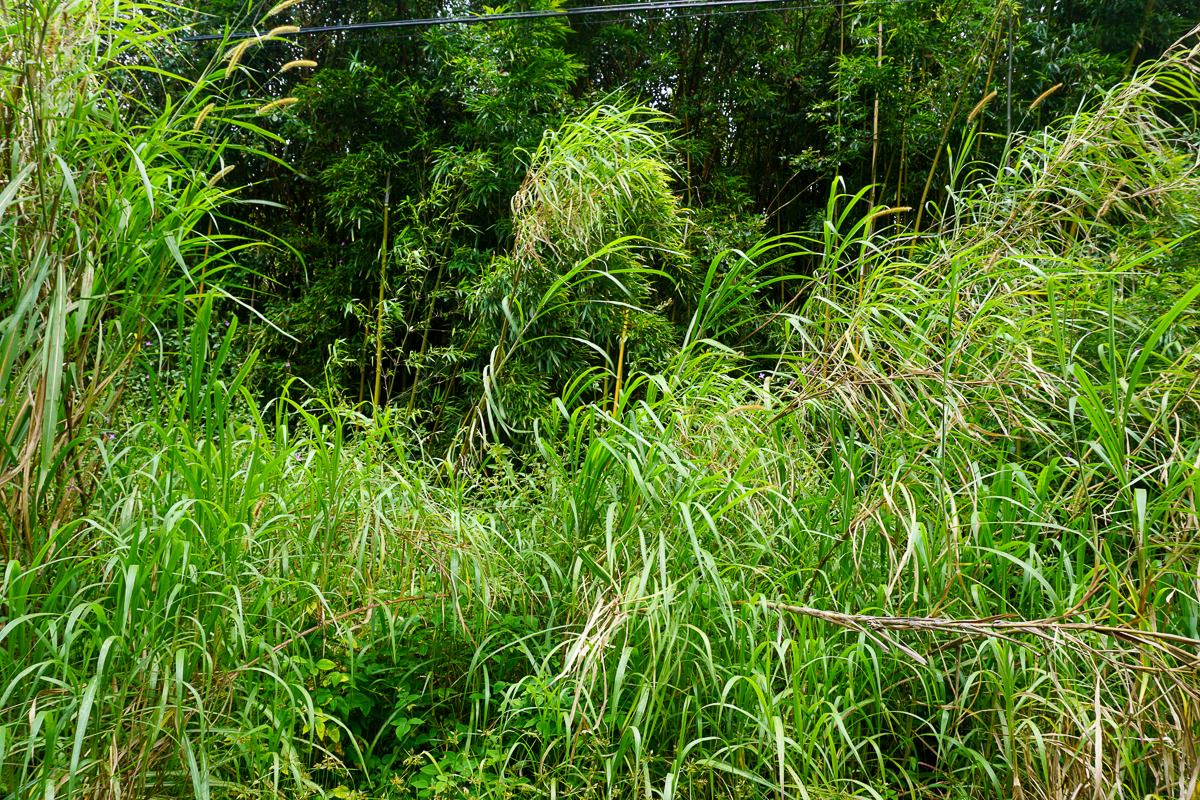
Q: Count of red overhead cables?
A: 0